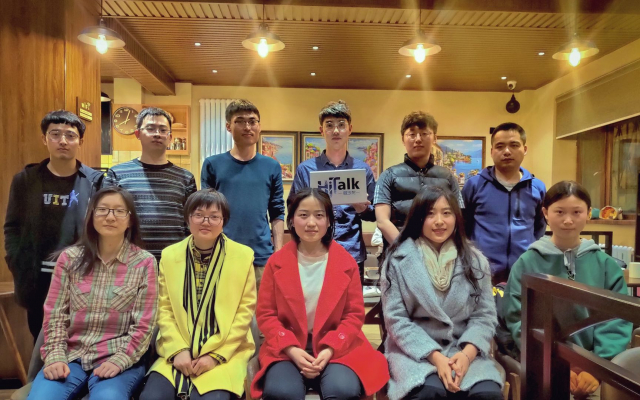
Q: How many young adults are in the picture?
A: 11